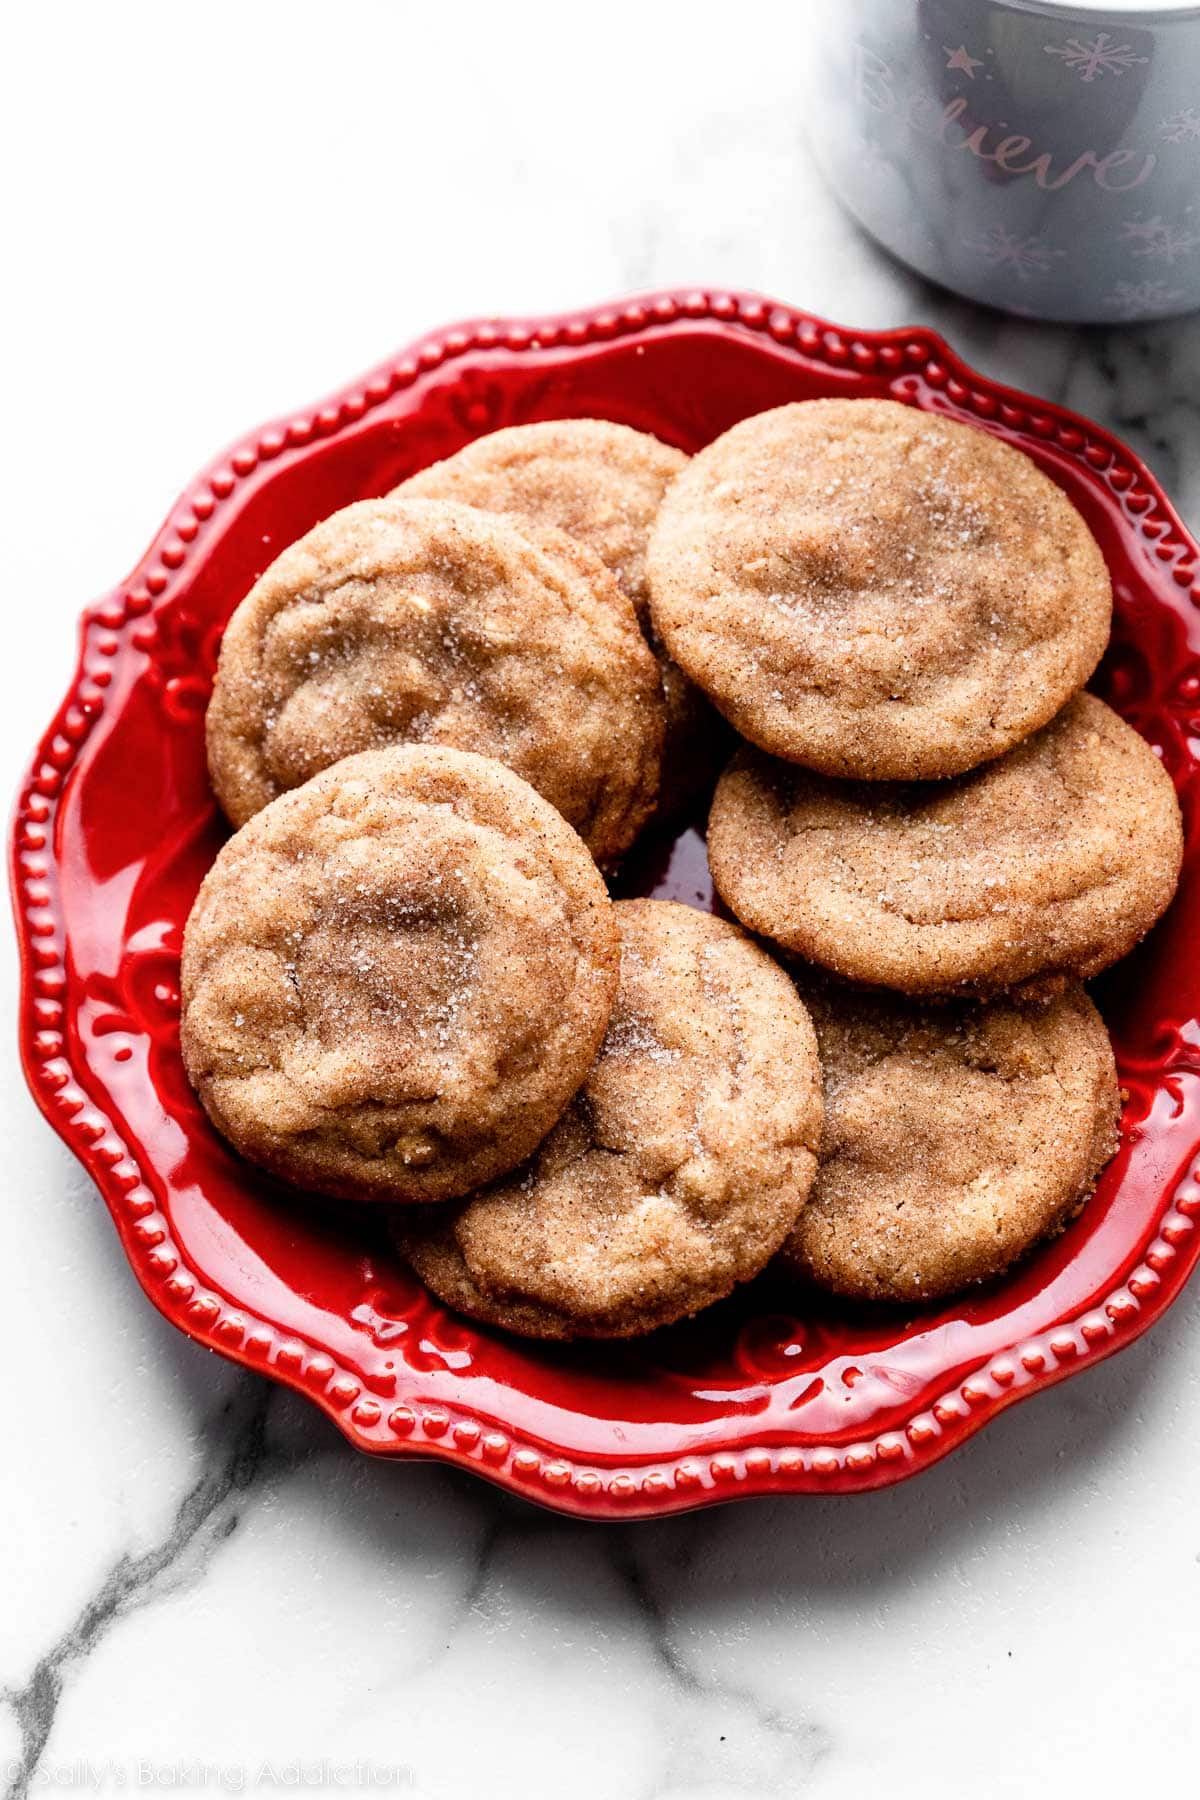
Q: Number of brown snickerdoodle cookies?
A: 7